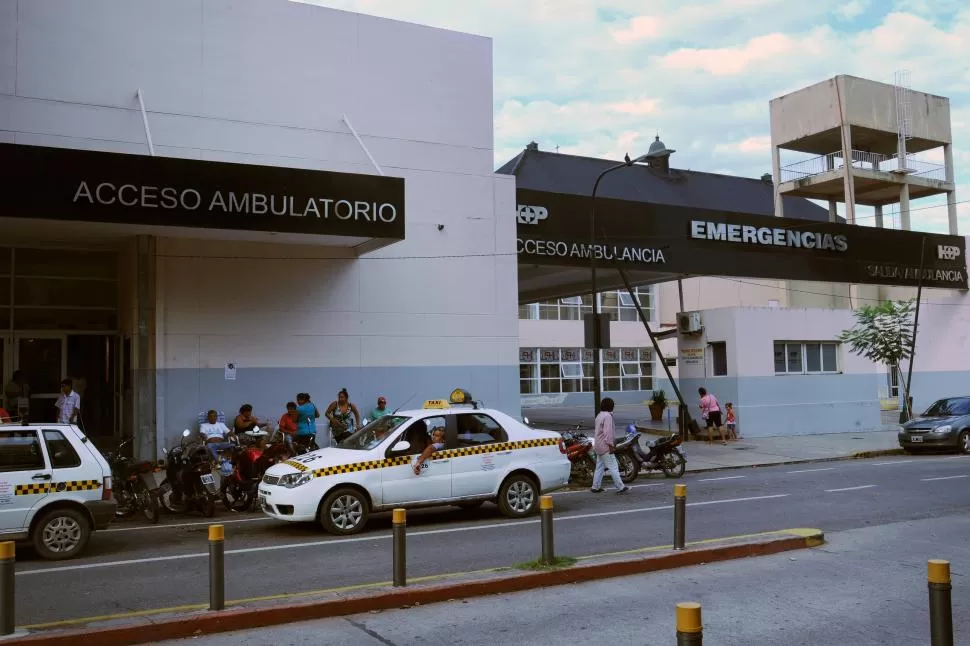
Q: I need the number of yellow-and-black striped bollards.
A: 7